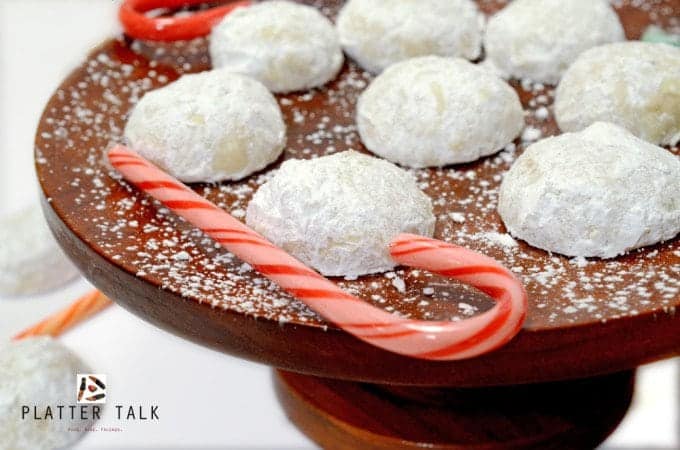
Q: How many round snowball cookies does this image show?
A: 10